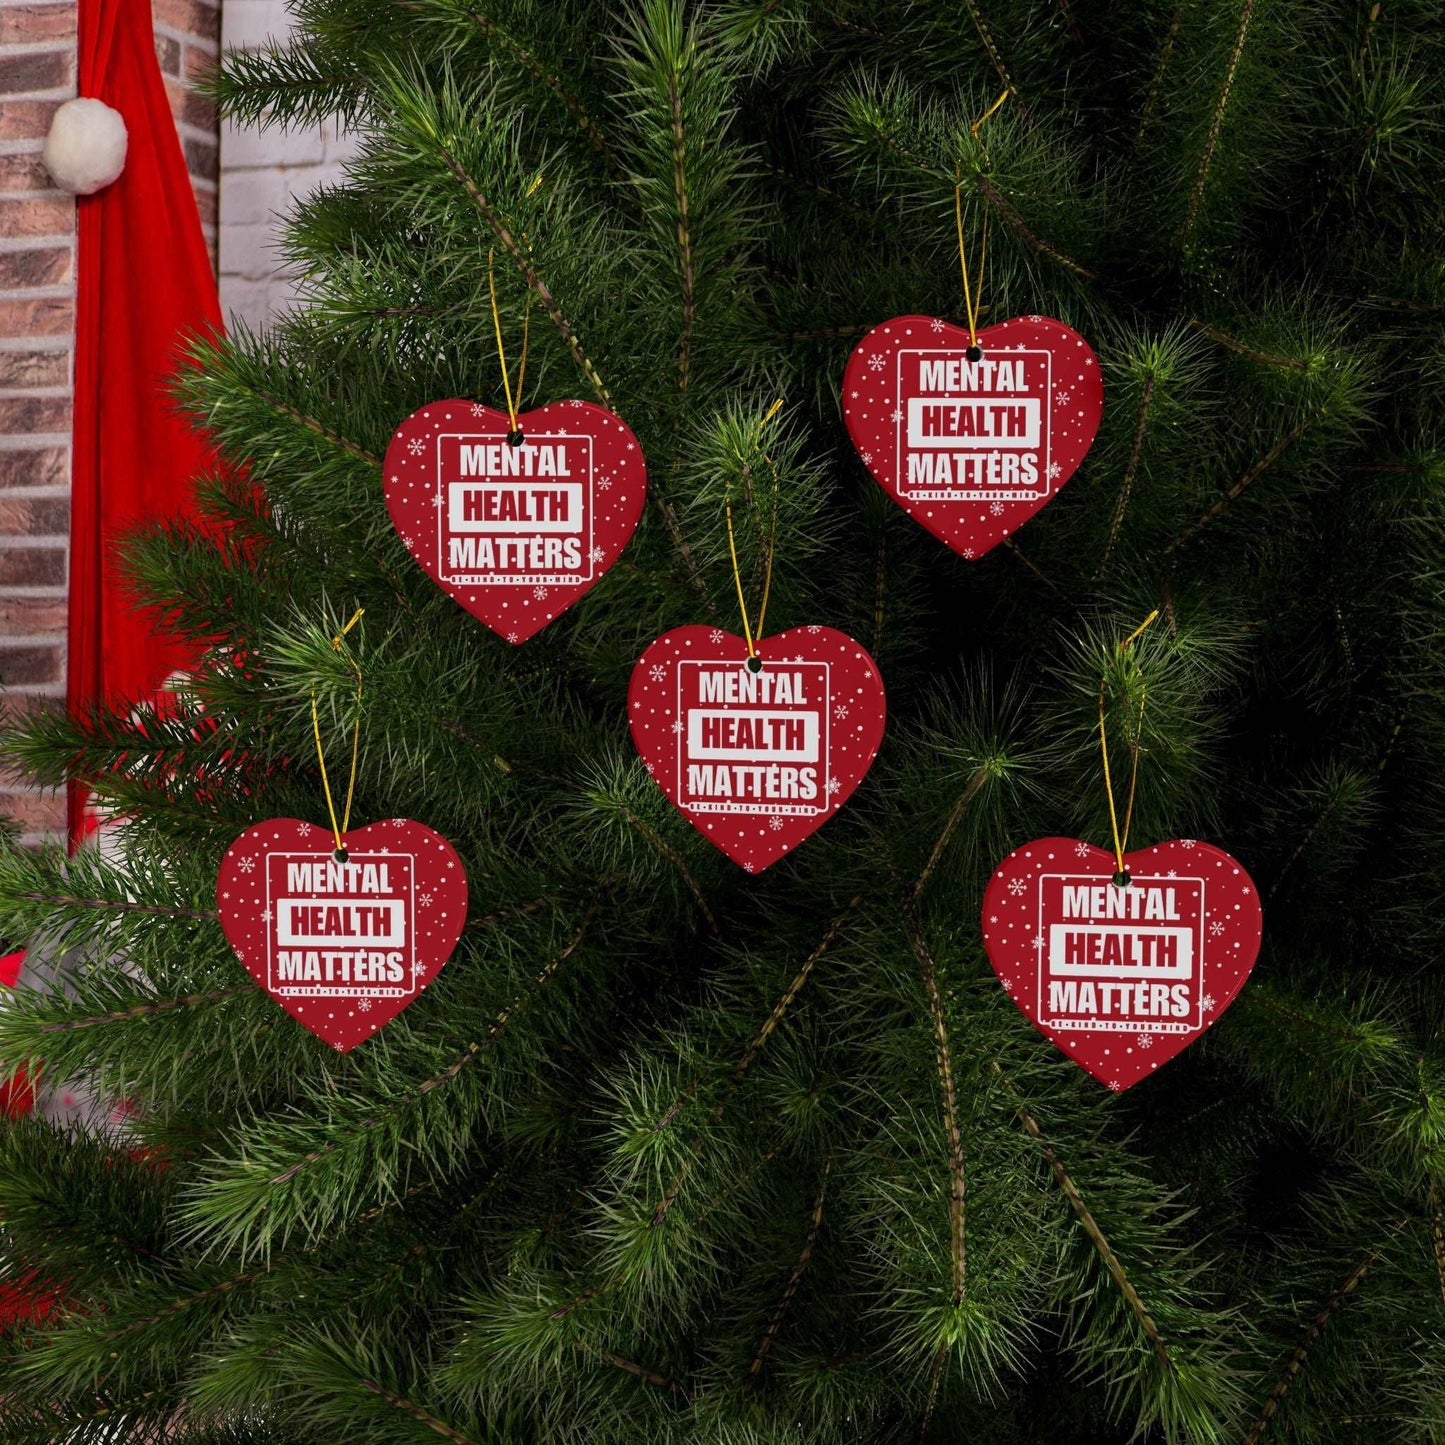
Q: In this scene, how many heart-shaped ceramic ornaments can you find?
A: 5